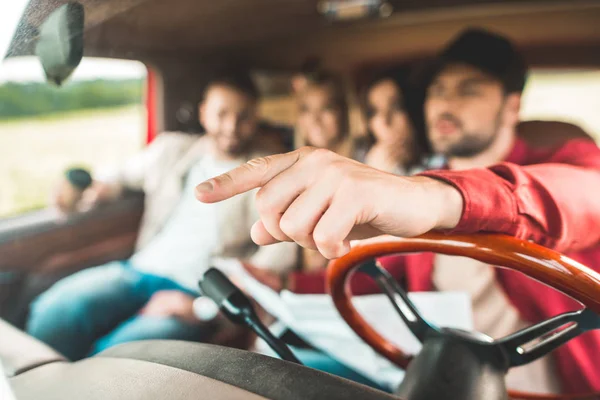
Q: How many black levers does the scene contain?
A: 1